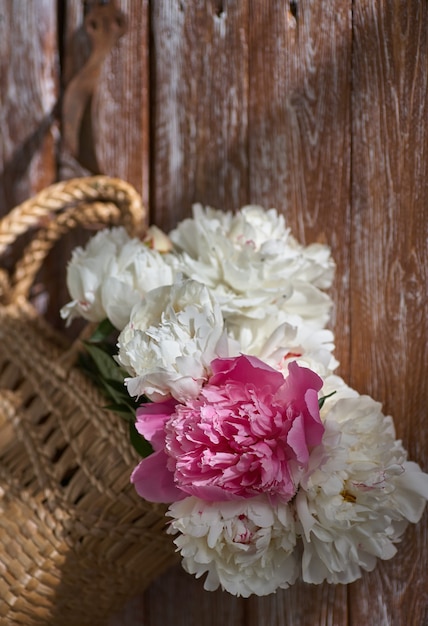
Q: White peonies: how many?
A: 6